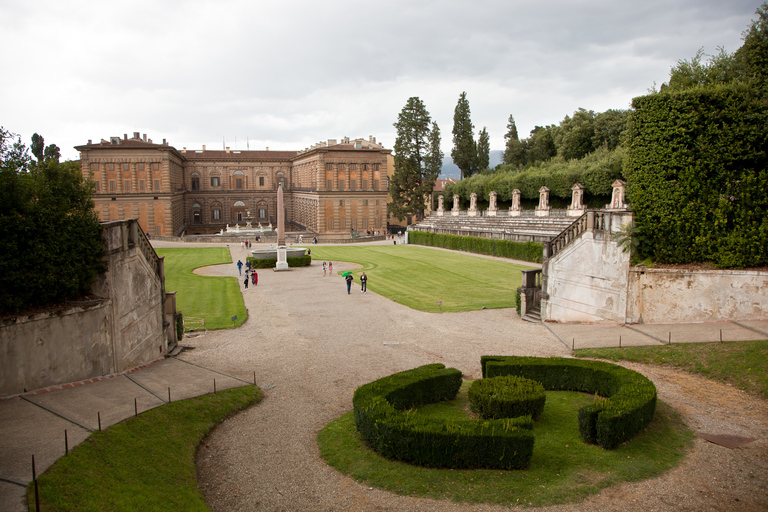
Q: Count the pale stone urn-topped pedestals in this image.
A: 8